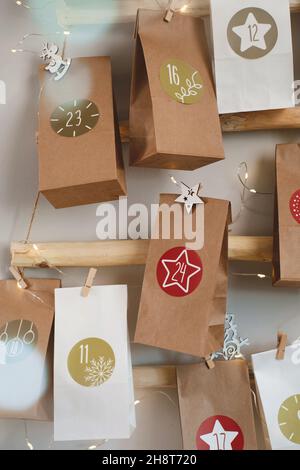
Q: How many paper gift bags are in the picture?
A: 9